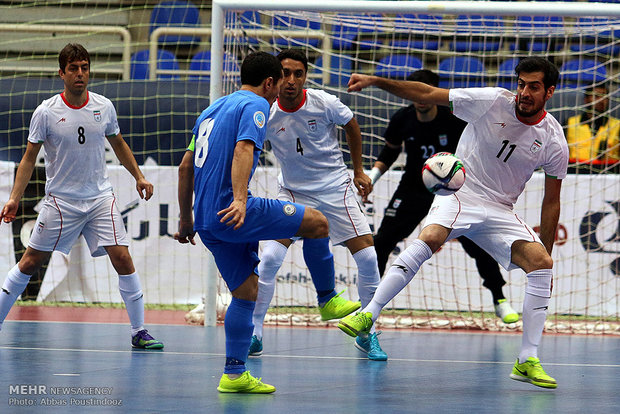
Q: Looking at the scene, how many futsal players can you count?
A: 5